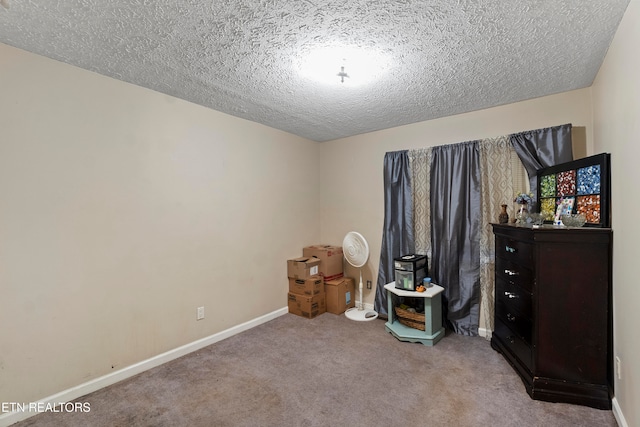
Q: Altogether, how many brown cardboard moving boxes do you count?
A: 5